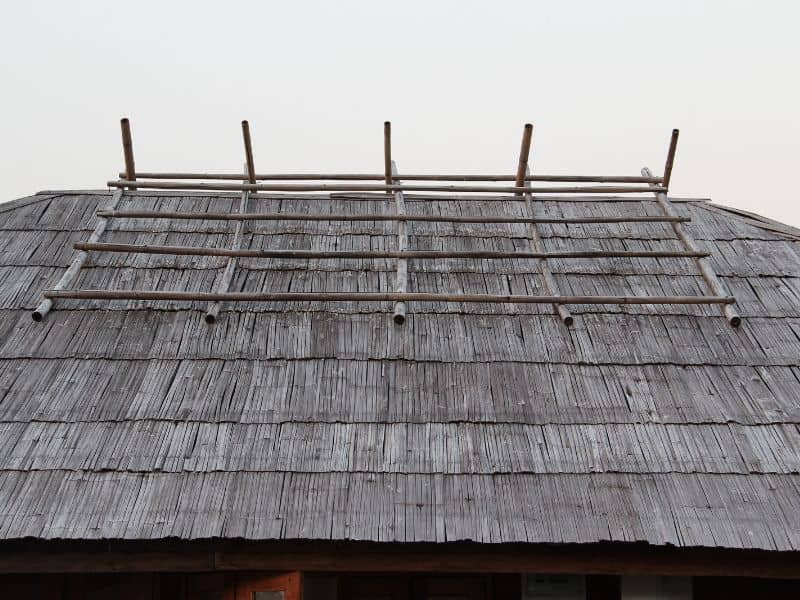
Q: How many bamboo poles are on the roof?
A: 15